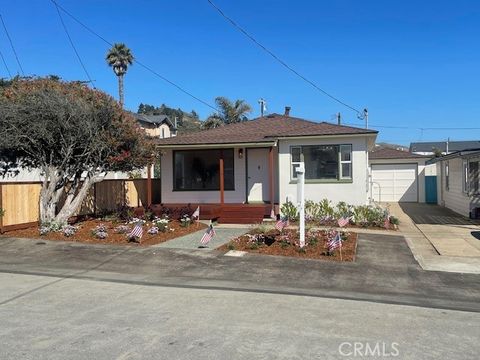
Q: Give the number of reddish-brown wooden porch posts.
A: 3